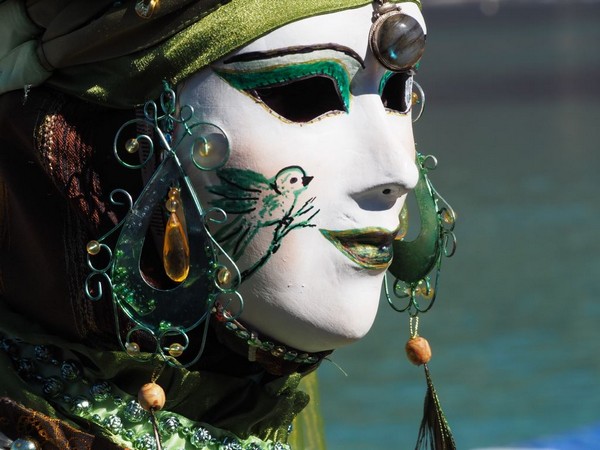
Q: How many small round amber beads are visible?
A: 12